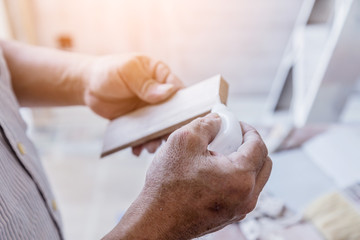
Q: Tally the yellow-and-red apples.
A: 0